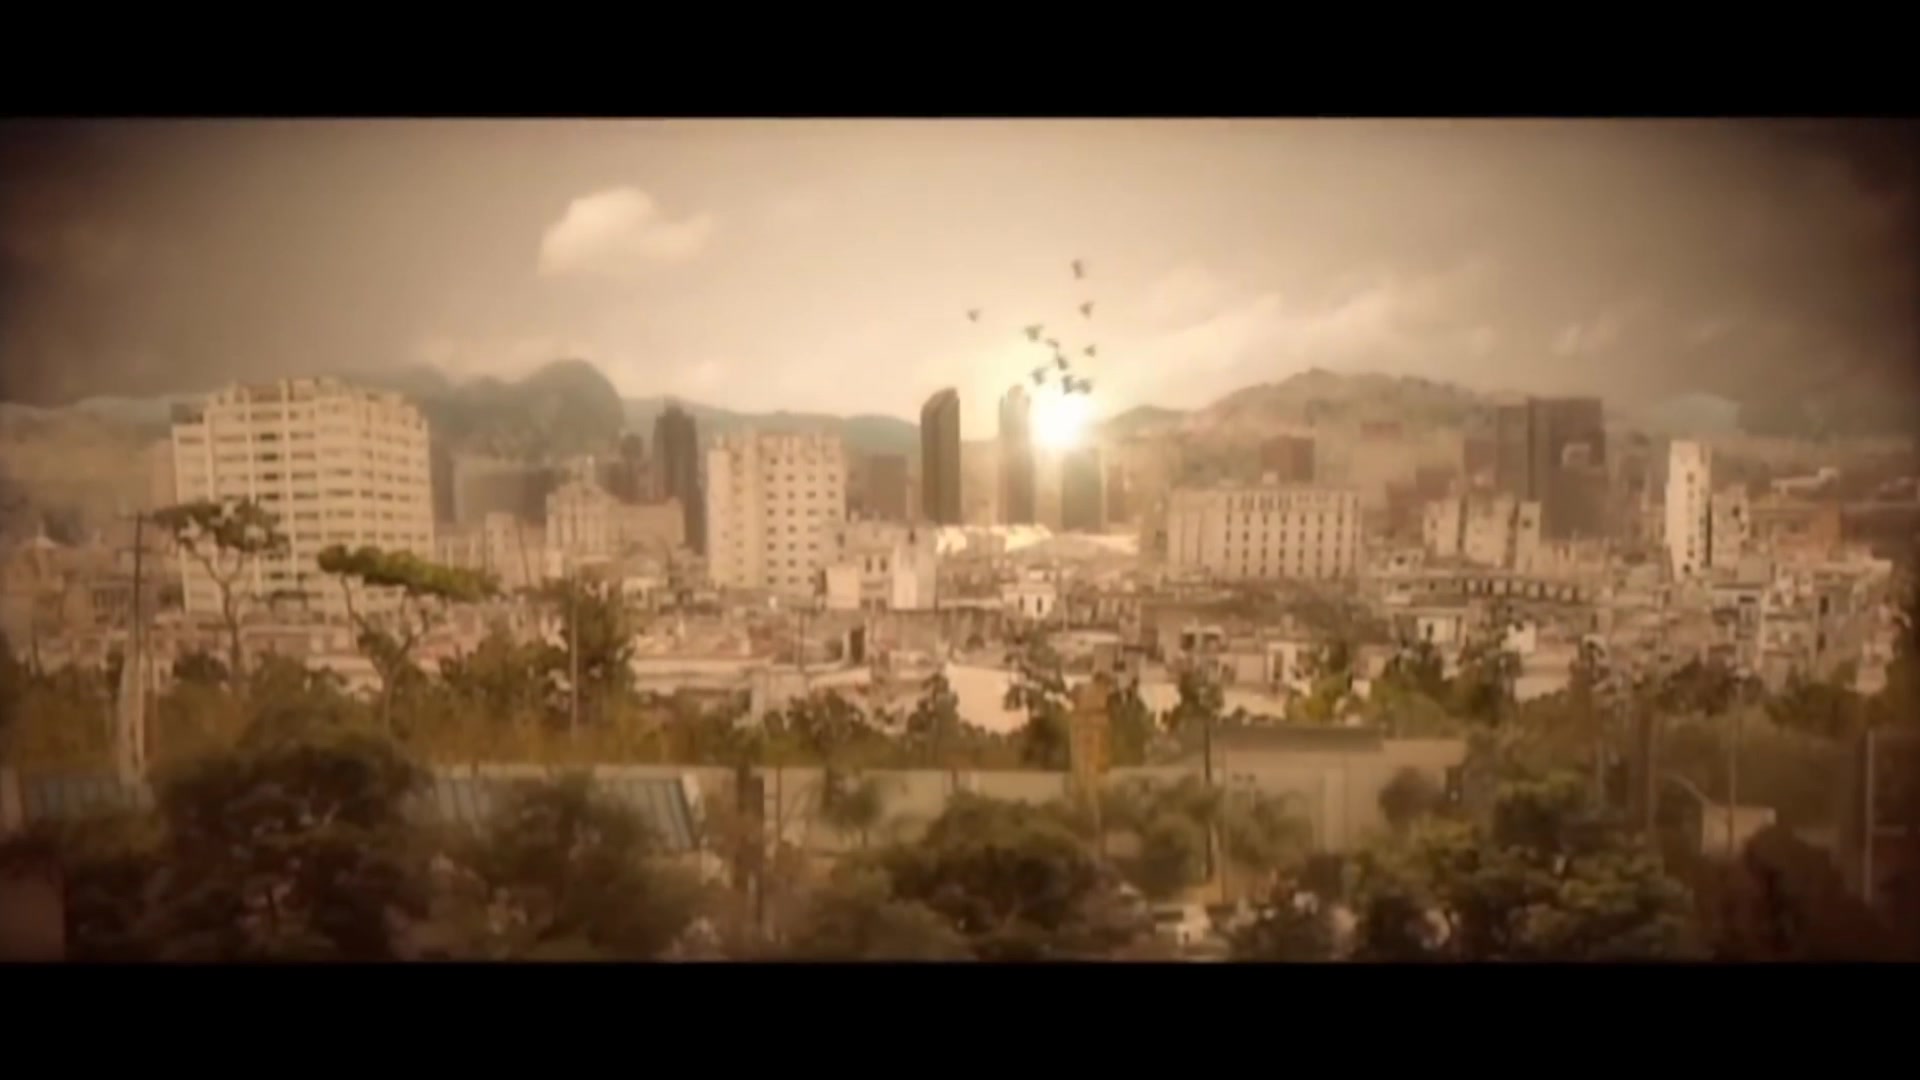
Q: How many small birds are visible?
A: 10